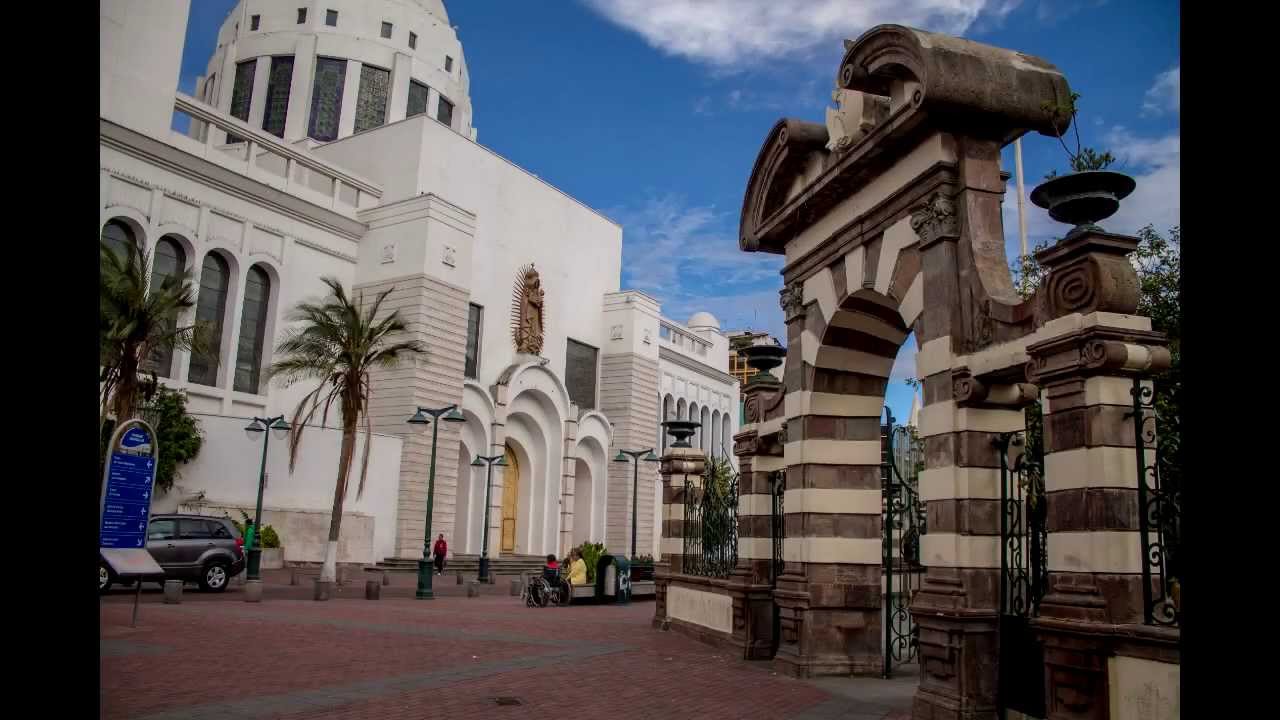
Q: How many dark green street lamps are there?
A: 4